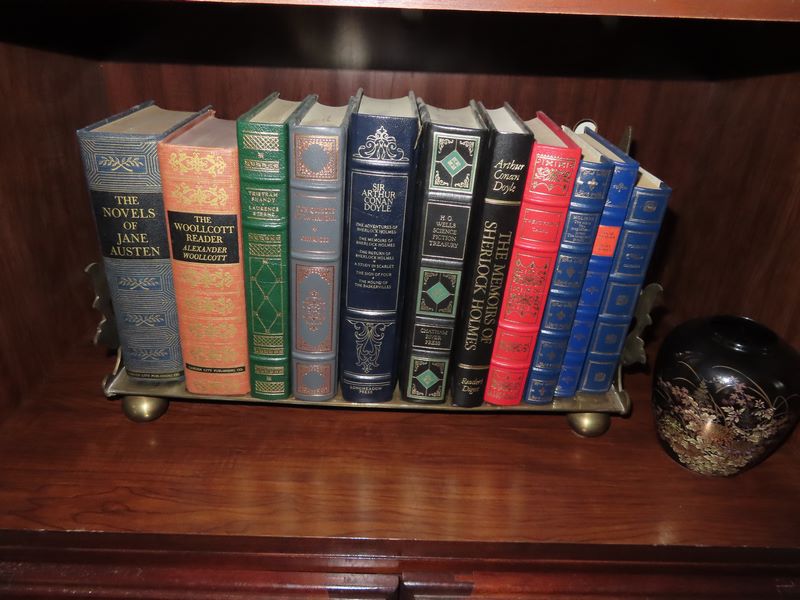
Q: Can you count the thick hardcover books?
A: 11